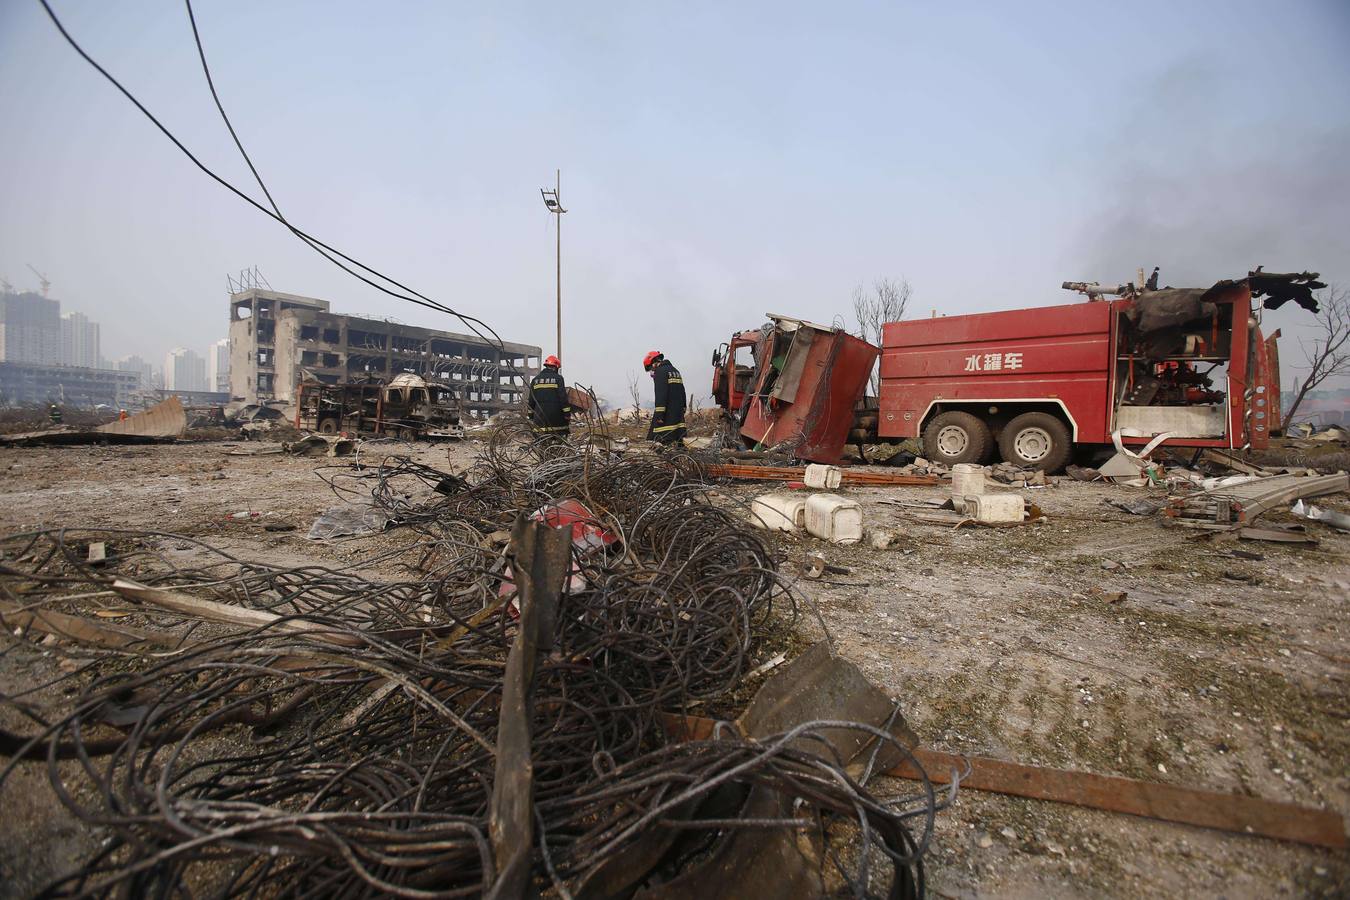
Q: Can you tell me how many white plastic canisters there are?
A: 5